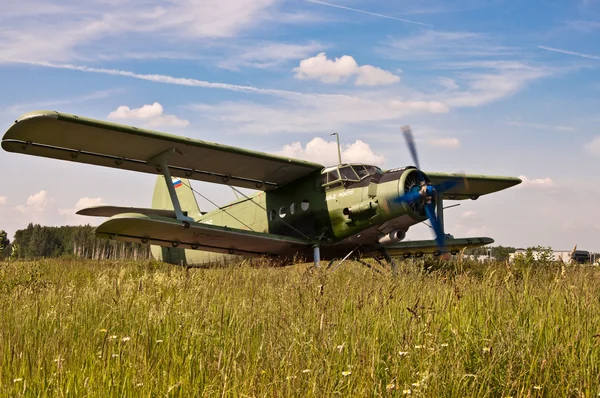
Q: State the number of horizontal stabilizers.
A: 1